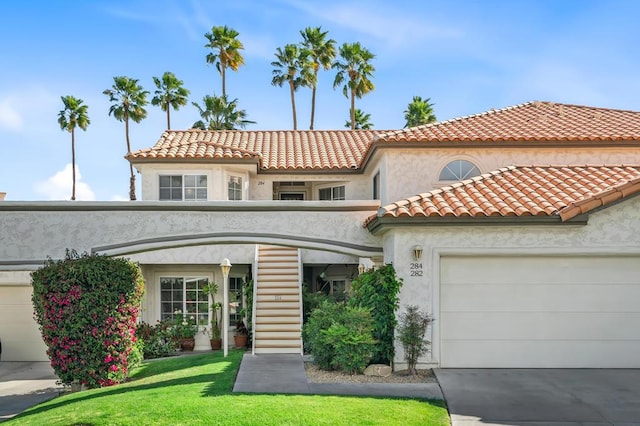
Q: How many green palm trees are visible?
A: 10